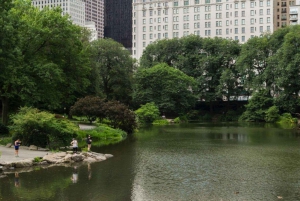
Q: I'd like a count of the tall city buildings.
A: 5